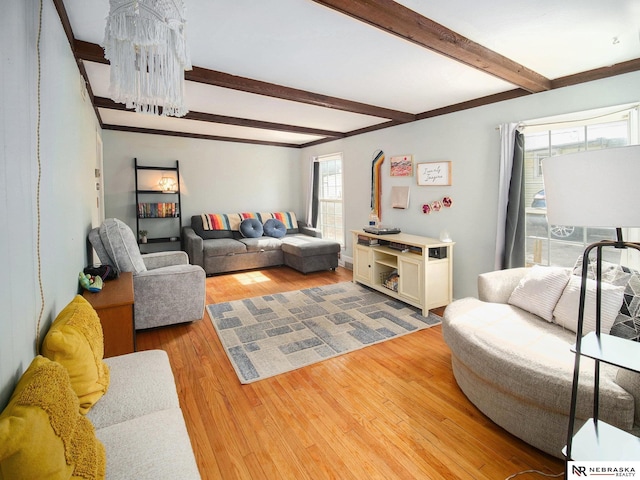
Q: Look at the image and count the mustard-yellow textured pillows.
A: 2